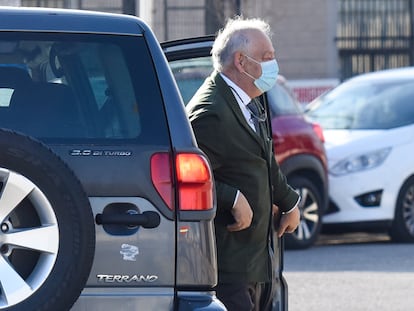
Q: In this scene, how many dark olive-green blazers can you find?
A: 1